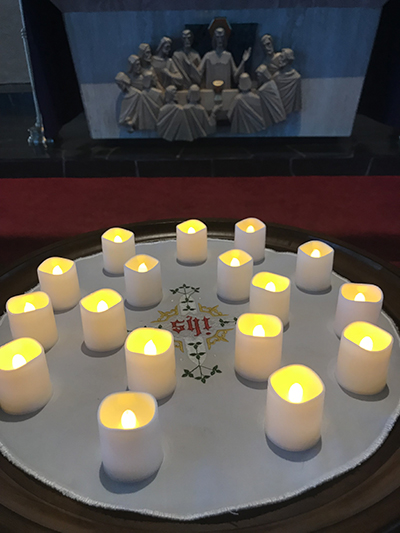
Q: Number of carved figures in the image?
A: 13